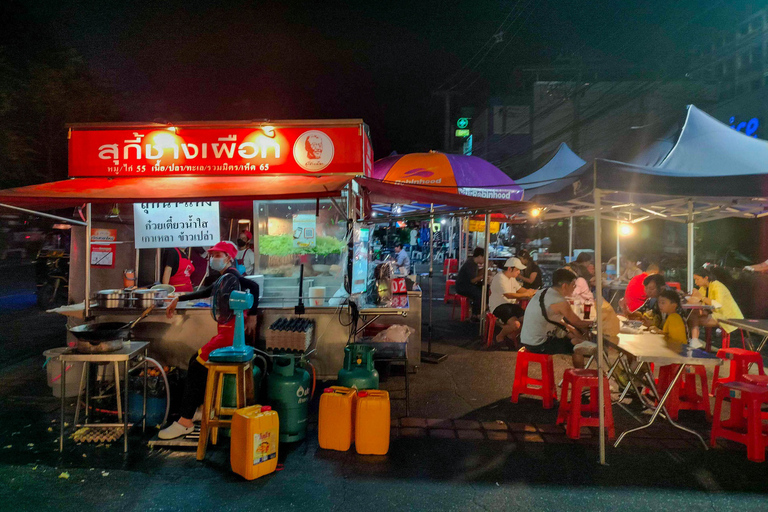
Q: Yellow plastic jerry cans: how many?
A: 3